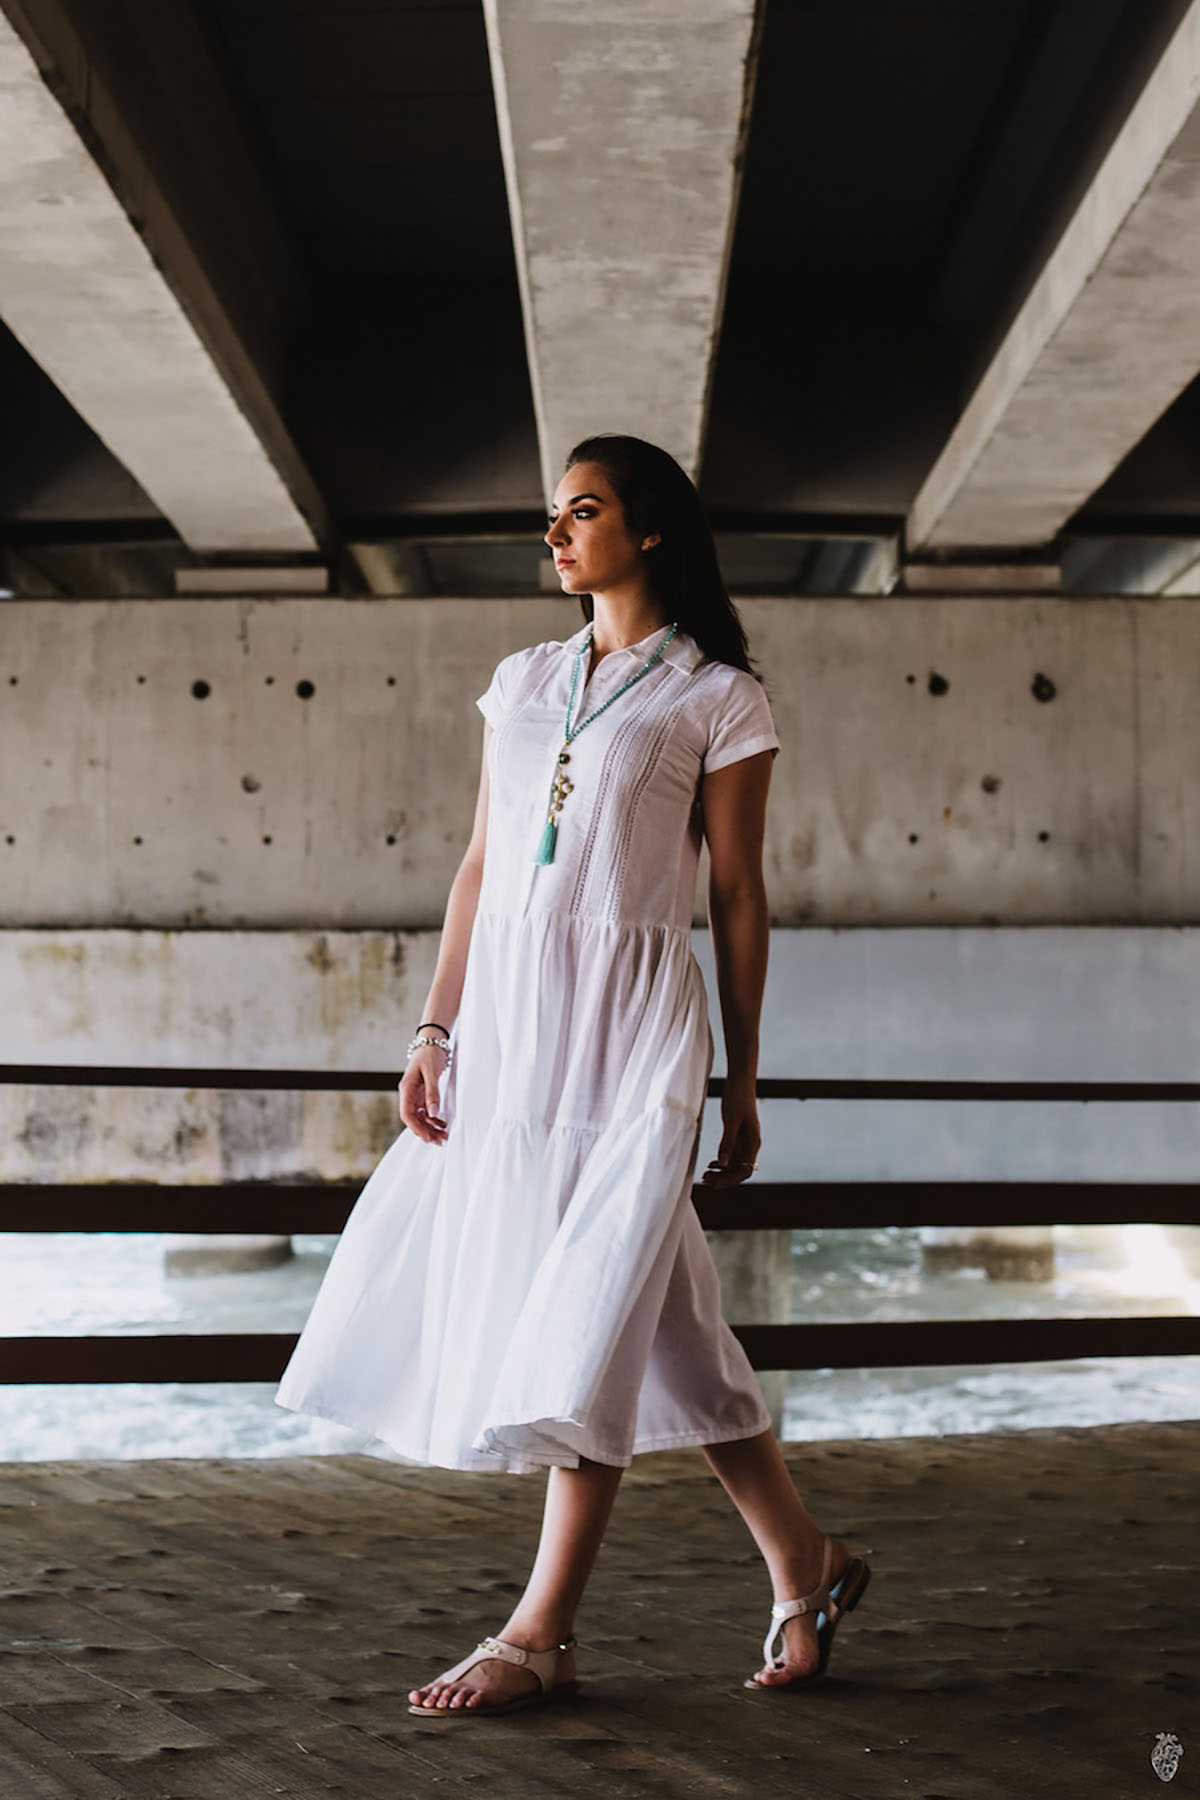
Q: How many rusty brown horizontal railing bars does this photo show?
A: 3